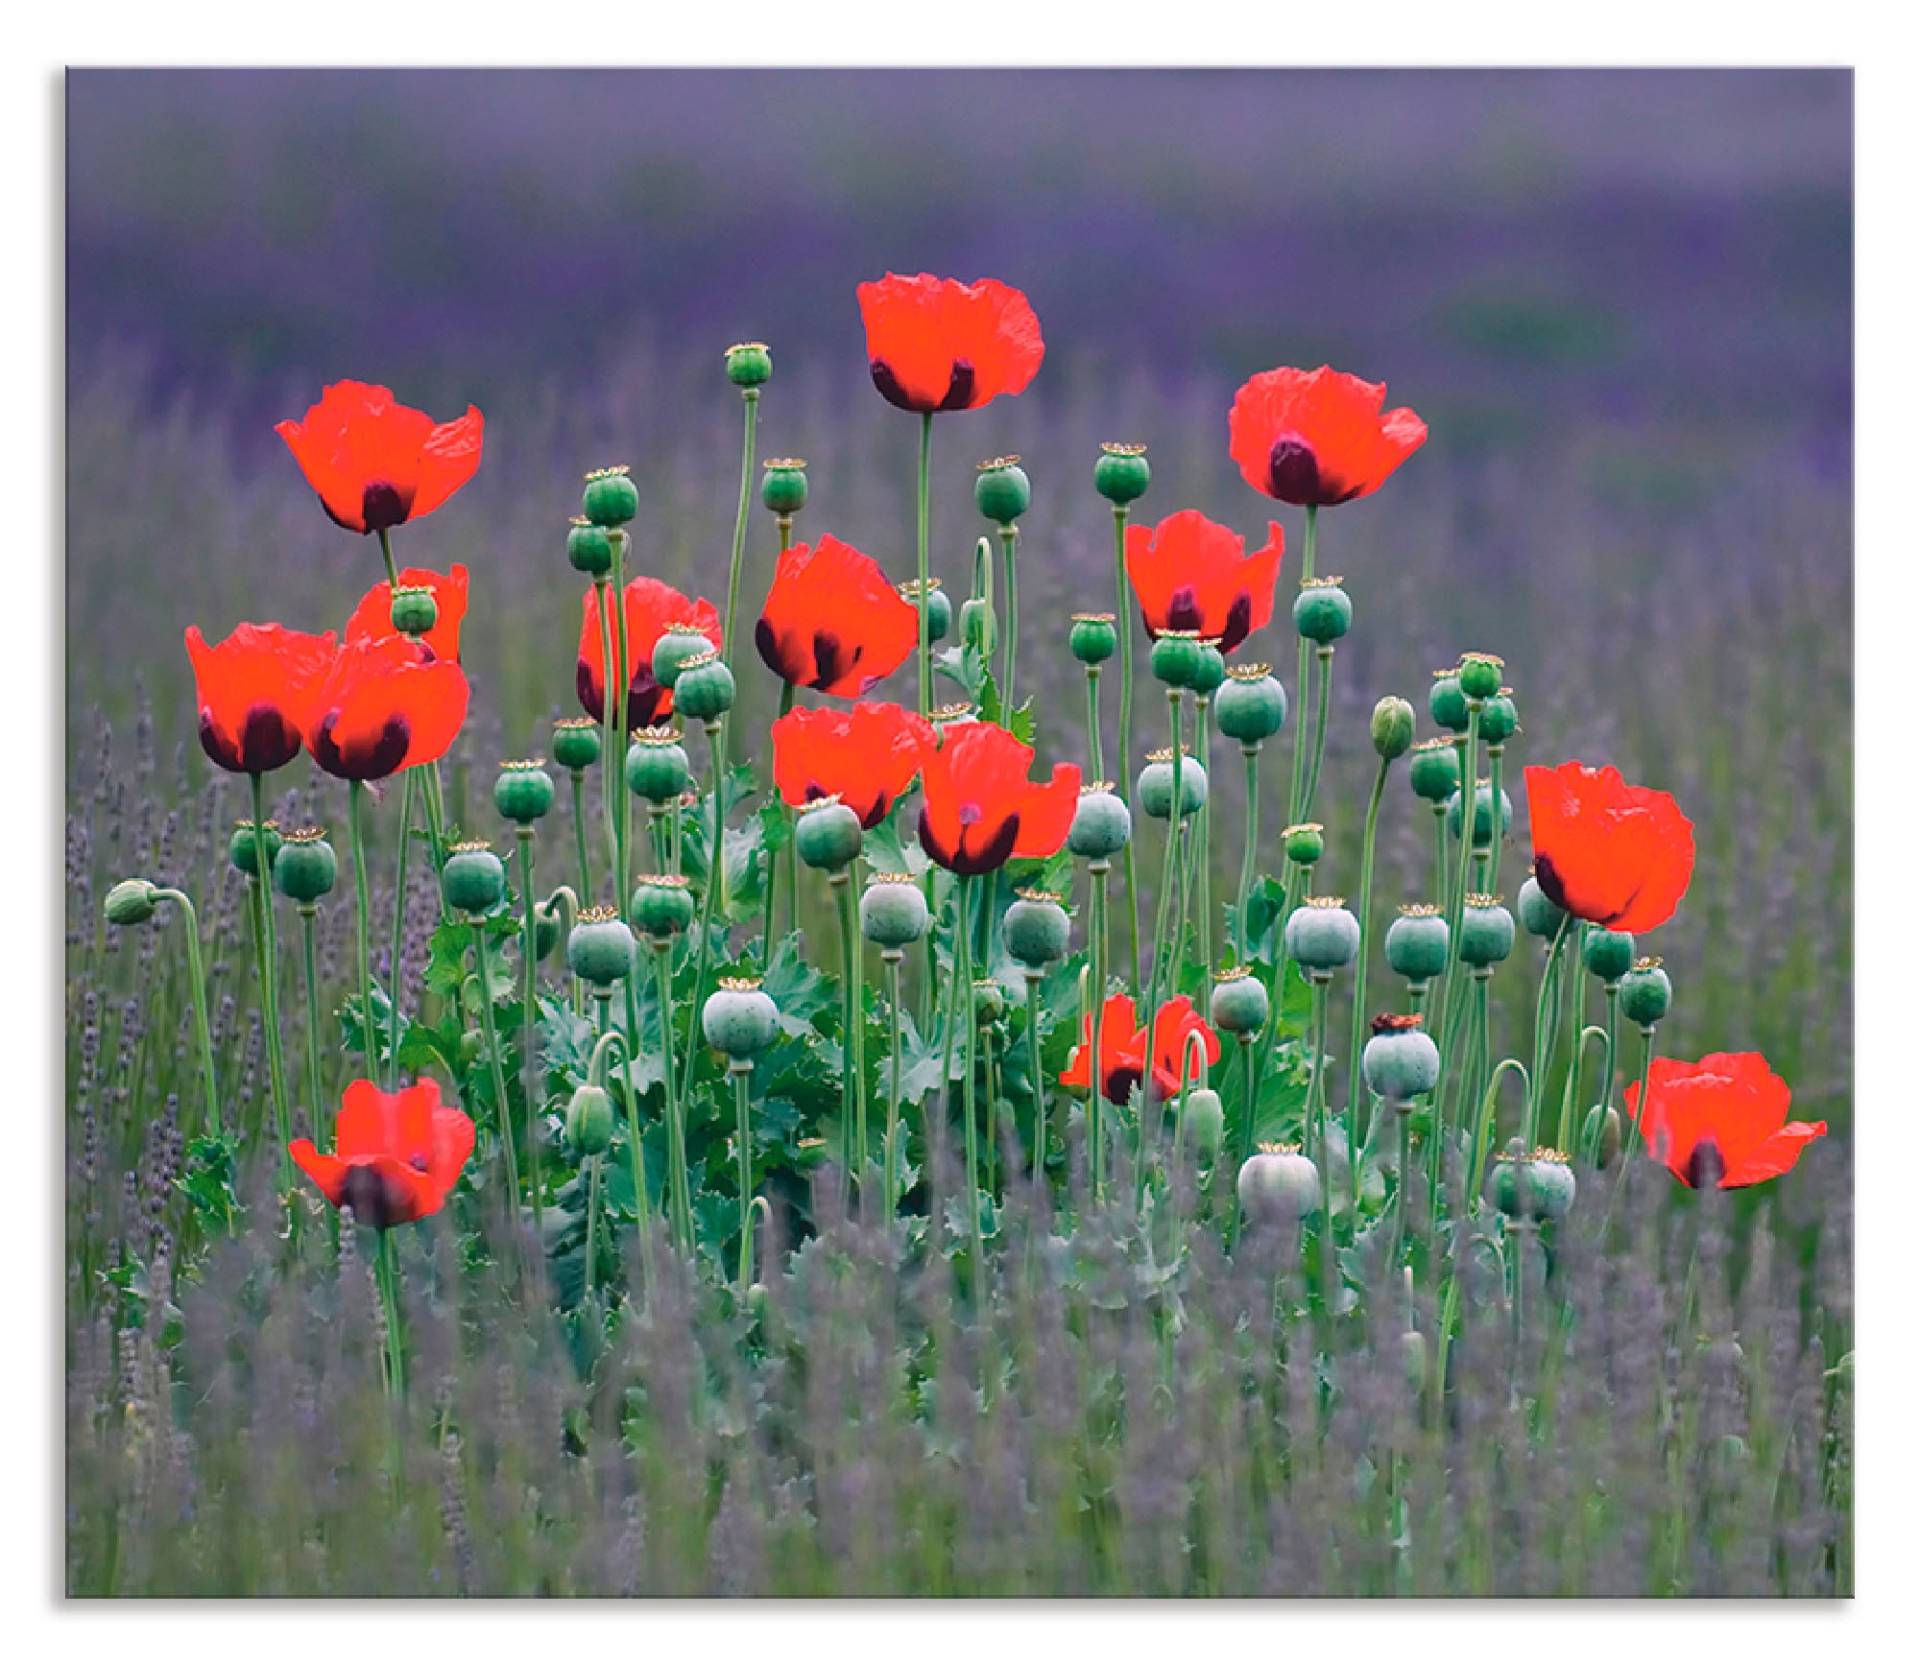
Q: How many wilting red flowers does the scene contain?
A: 0